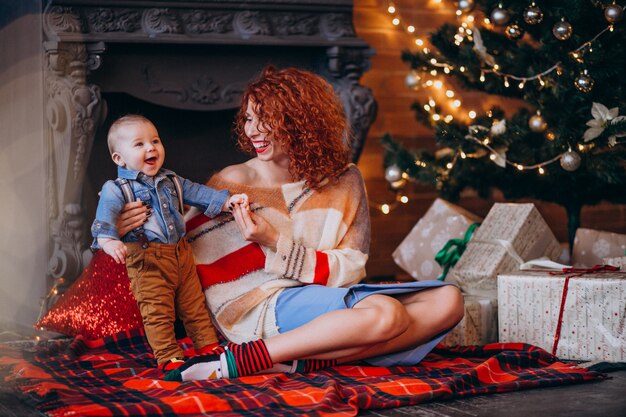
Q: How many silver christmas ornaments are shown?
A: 11